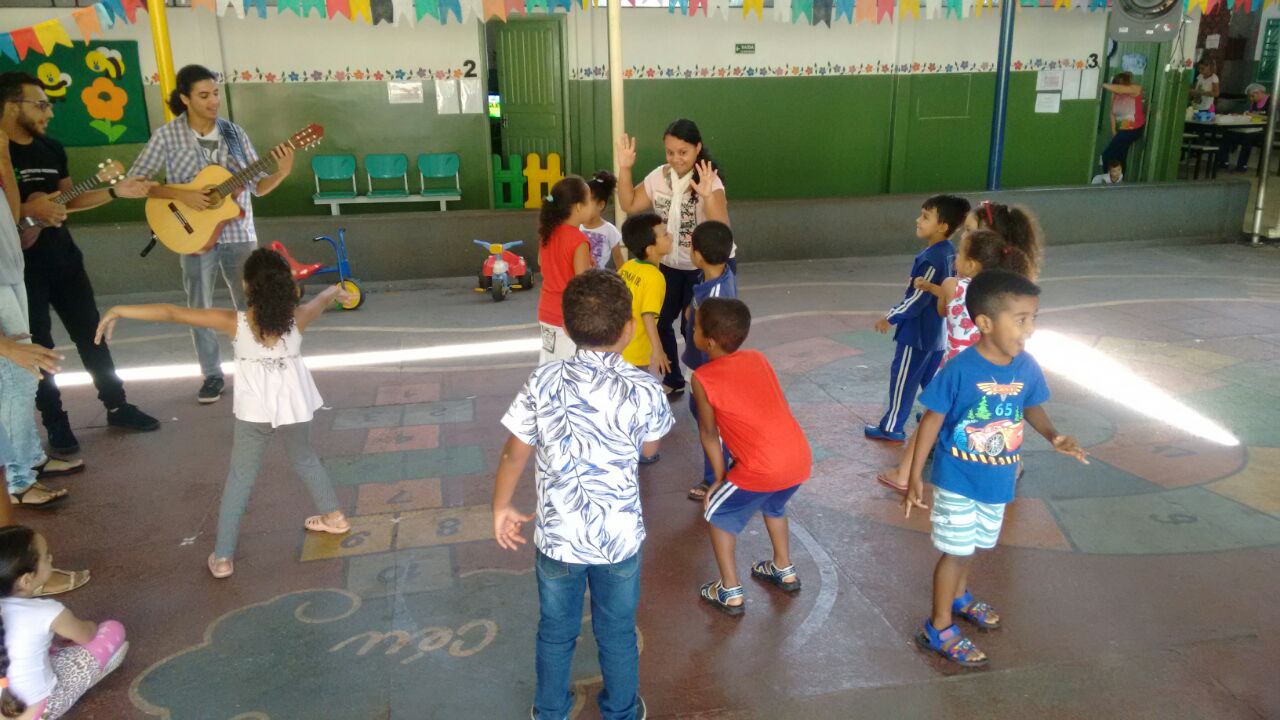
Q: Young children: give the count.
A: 13